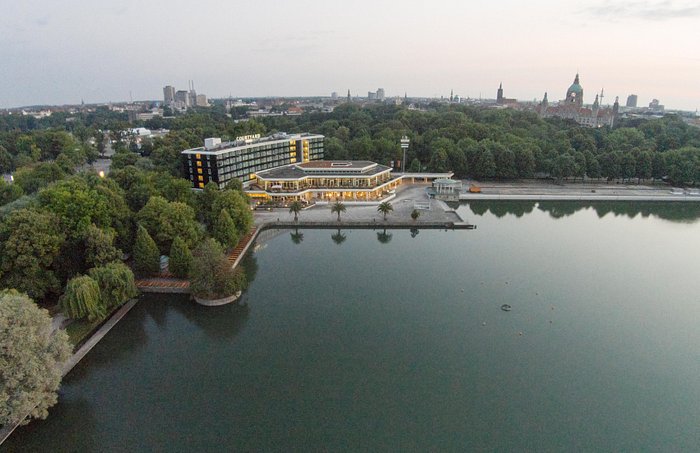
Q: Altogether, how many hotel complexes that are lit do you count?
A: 1